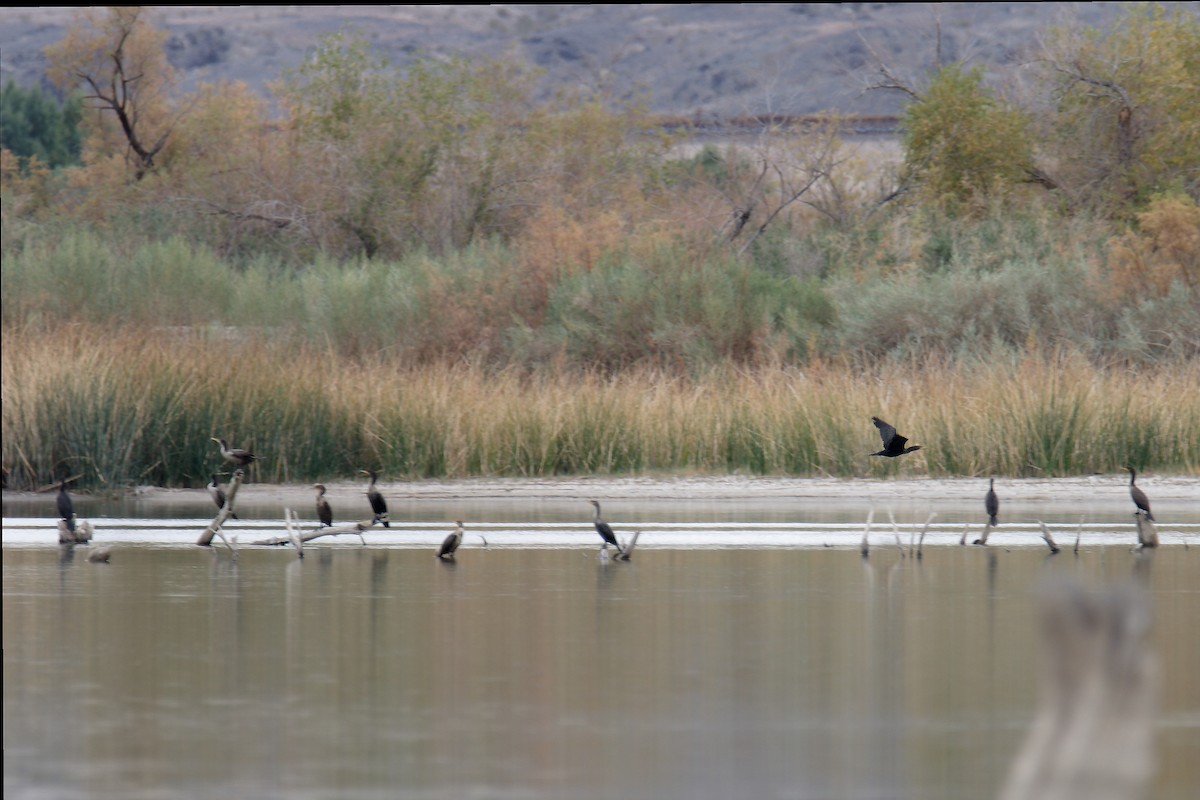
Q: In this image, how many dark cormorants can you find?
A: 10